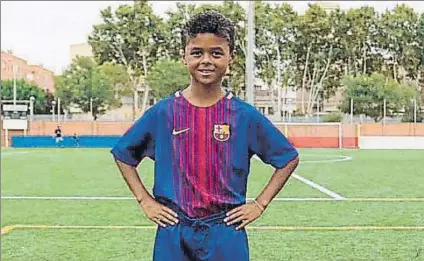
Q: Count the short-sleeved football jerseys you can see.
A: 1